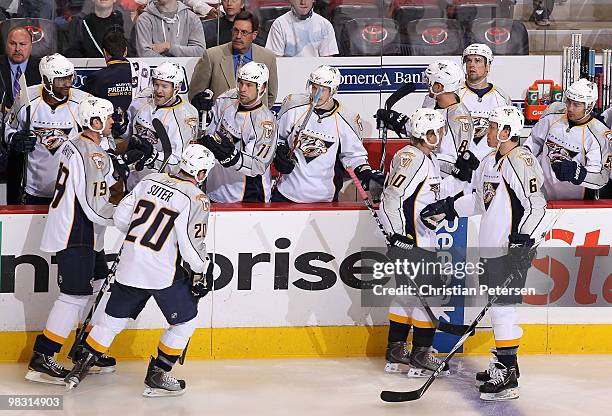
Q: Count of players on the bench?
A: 7